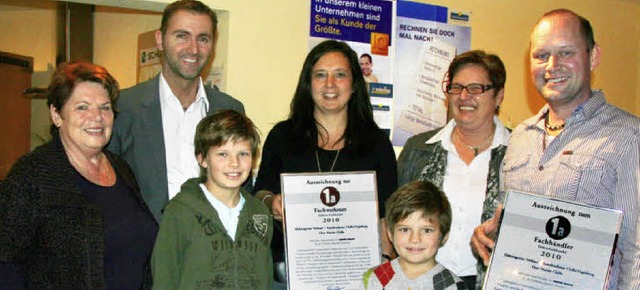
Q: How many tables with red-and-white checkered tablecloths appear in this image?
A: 0